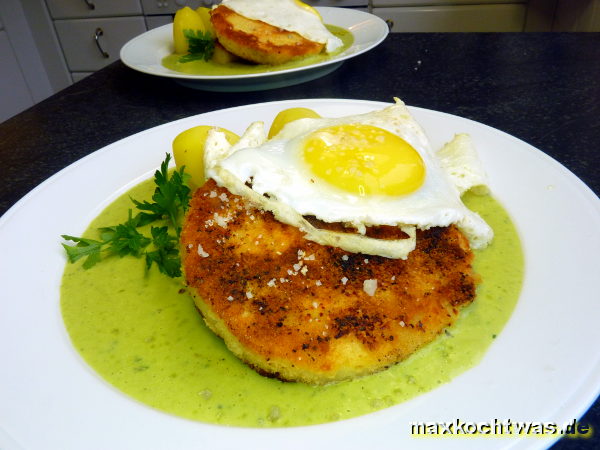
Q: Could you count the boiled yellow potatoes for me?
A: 4